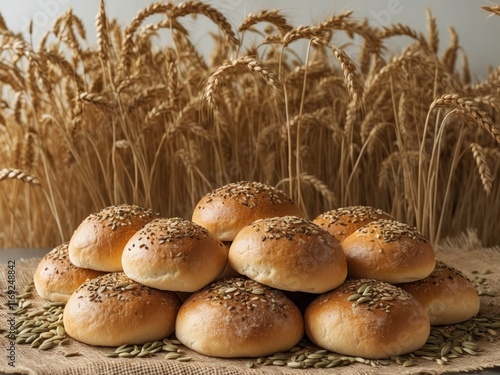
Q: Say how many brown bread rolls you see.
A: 11